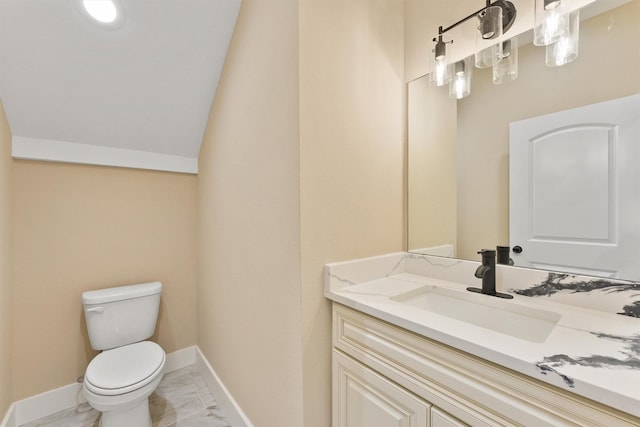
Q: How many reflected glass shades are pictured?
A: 3